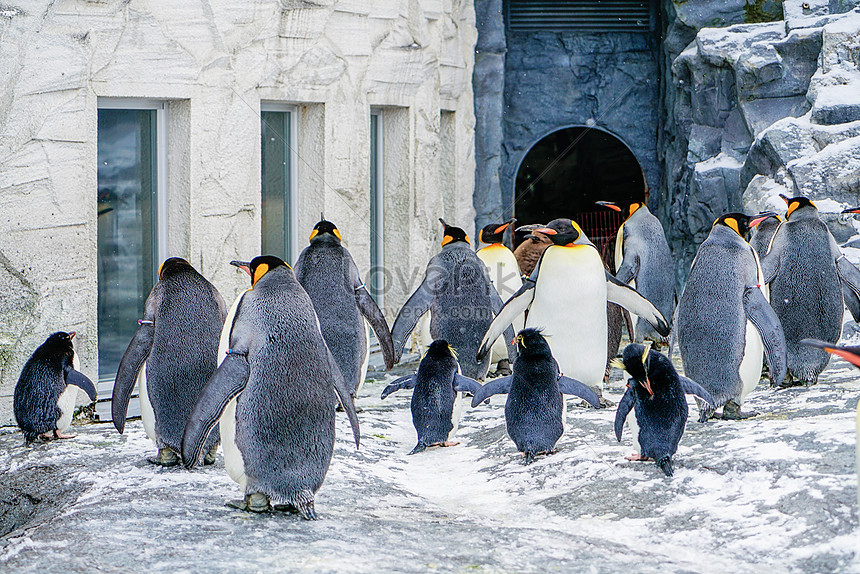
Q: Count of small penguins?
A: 4